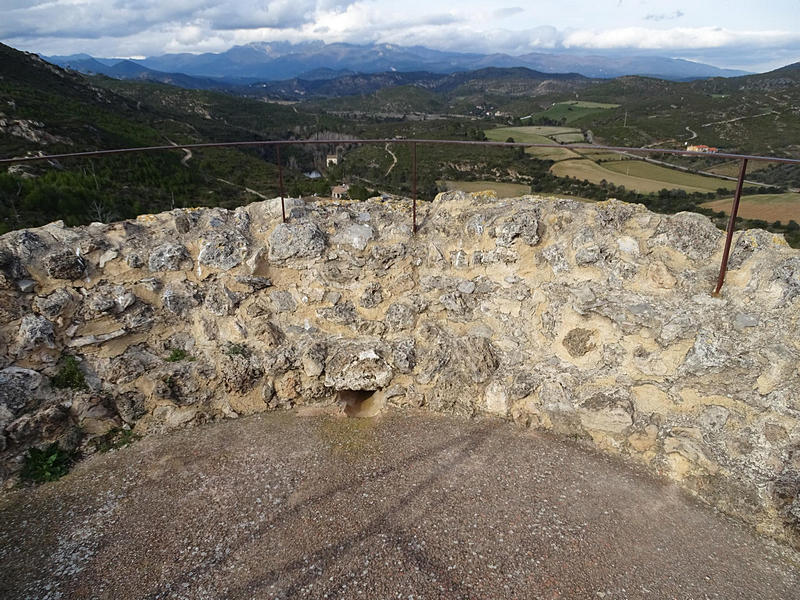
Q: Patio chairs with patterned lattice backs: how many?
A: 0